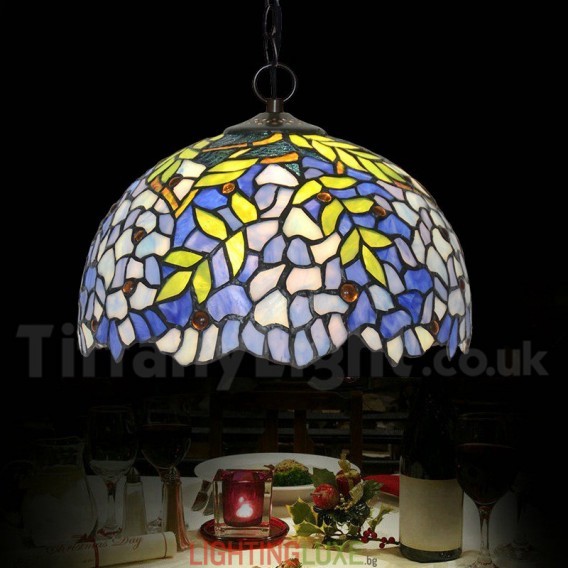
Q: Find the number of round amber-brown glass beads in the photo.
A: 12